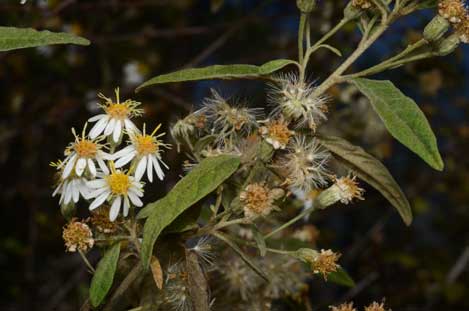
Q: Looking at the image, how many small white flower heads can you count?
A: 5